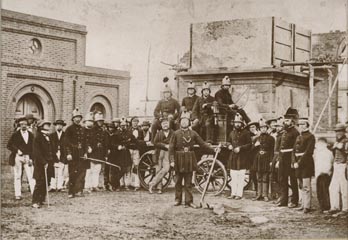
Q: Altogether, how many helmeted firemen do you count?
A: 12